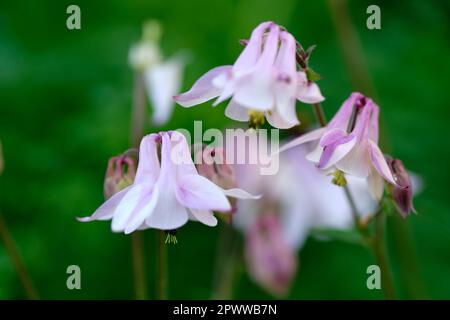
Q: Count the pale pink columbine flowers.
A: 3